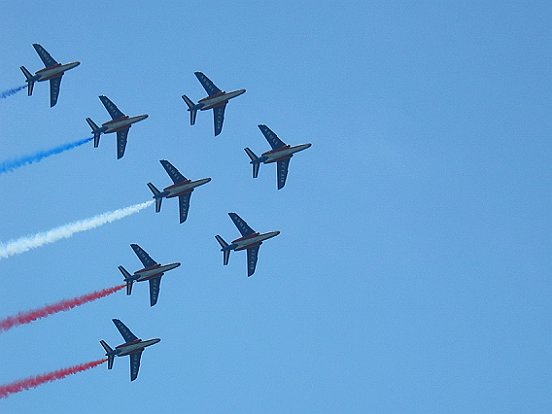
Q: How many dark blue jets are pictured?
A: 8